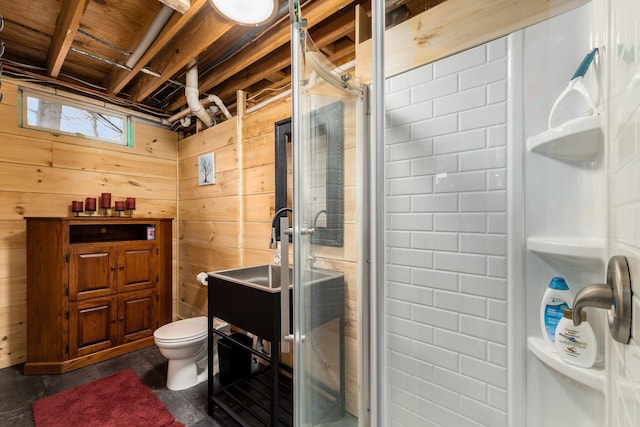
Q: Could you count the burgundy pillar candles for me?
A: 5